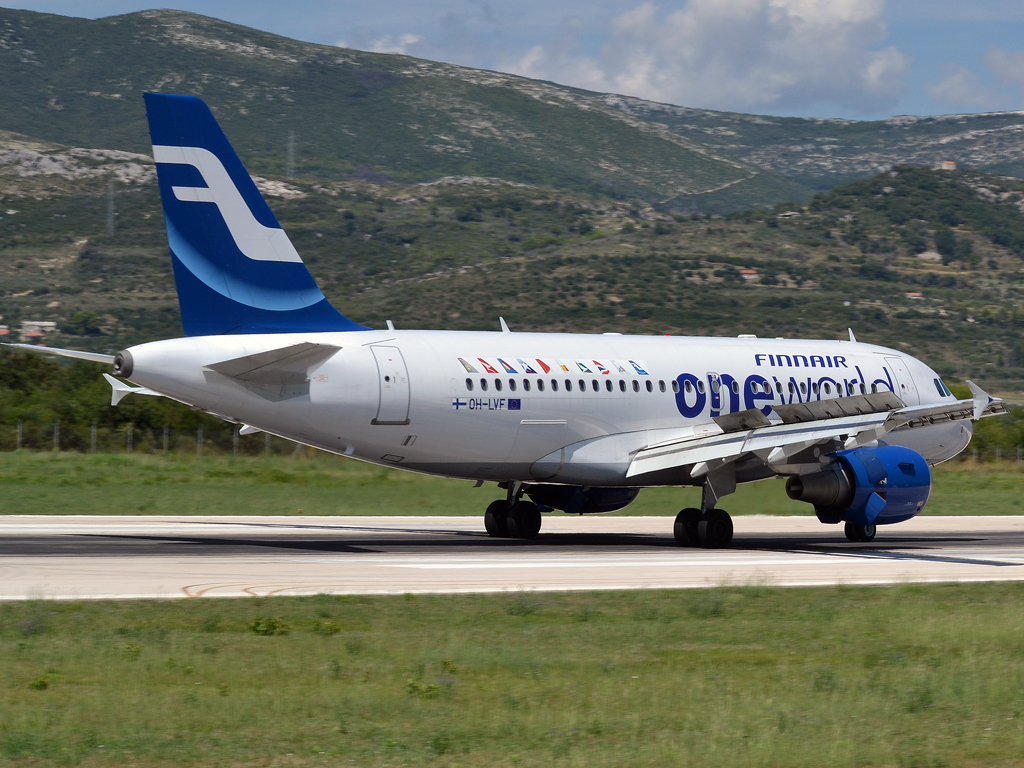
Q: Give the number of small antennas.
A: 3